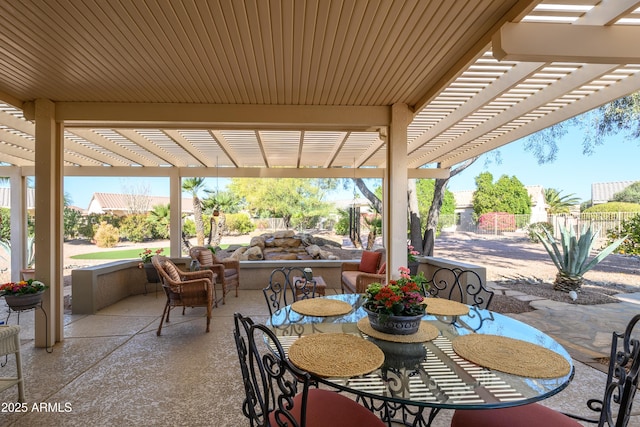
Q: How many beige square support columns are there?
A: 4